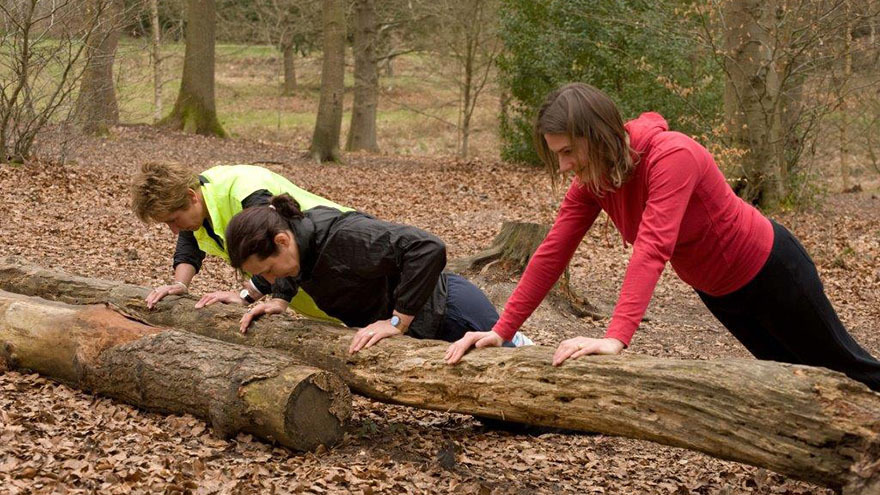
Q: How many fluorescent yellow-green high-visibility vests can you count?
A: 1